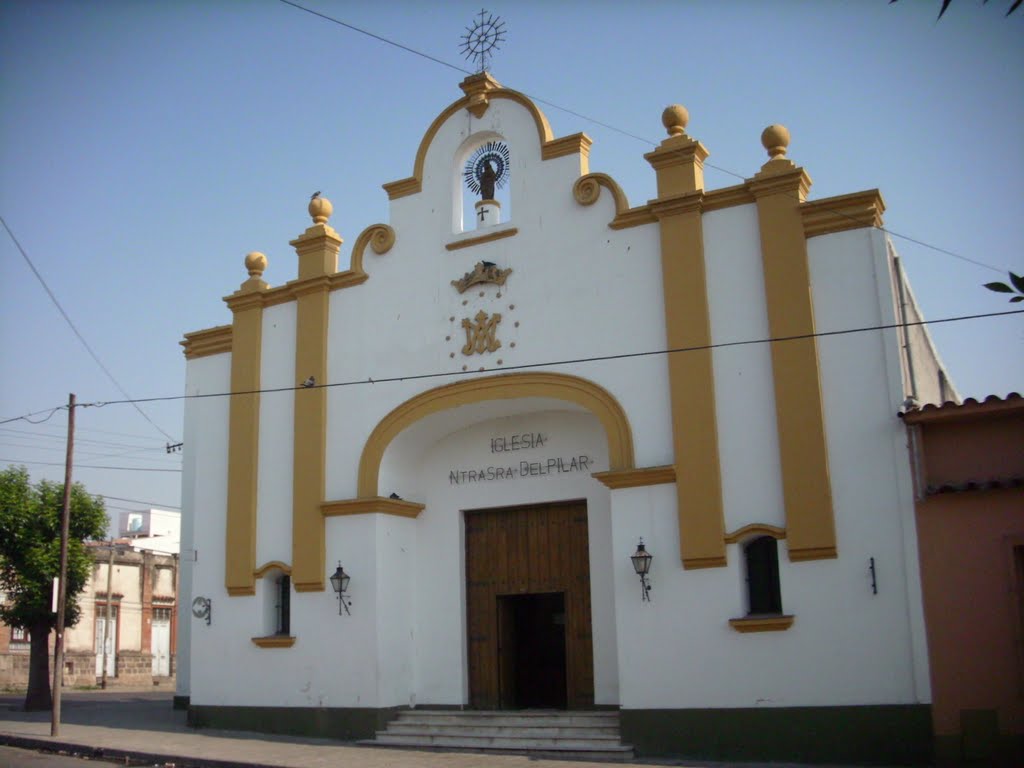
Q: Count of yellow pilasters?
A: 4